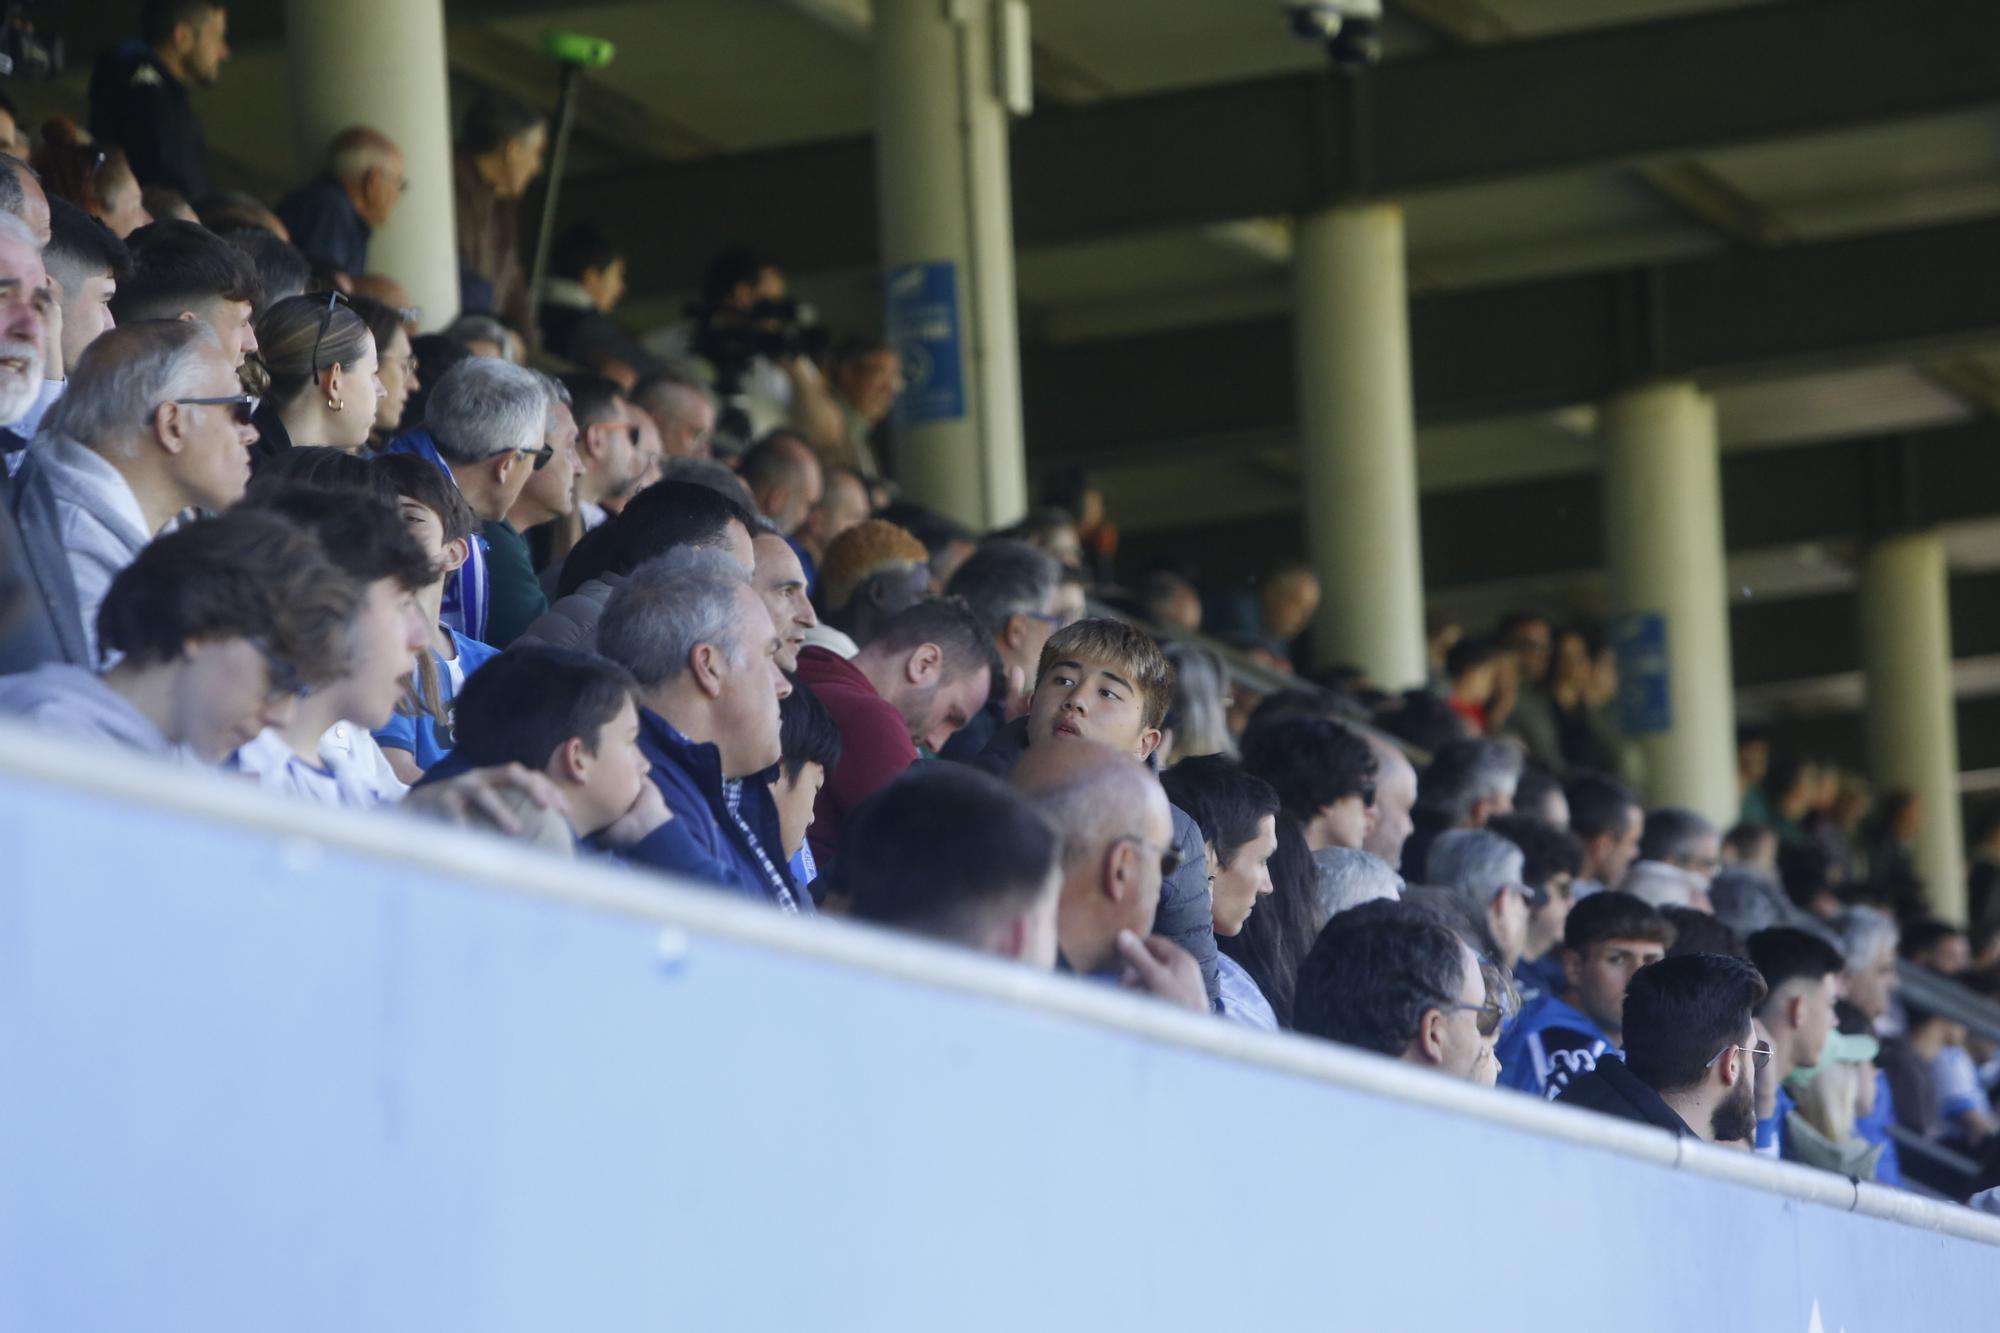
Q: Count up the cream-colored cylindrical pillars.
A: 5